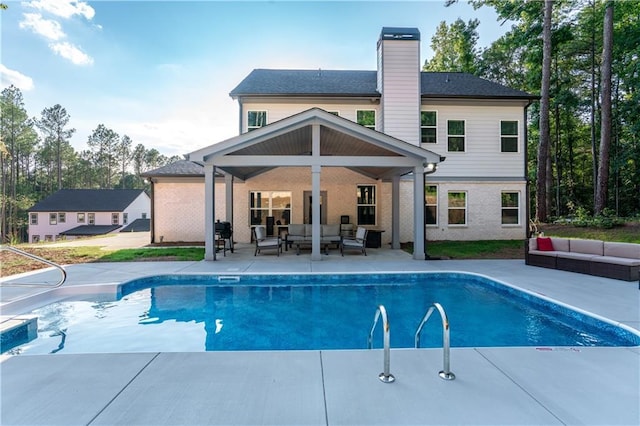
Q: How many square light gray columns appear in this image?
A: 5